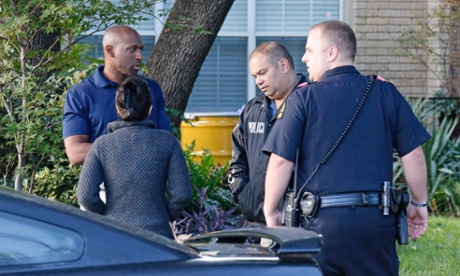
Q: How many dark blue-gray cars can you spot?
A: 1